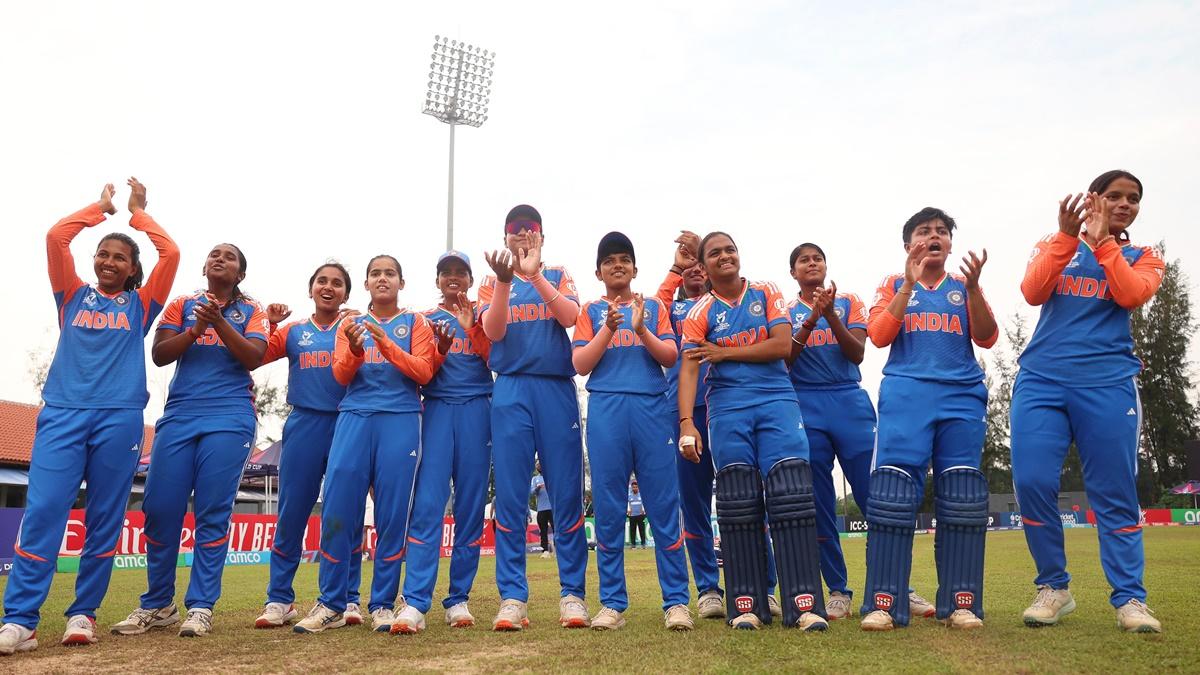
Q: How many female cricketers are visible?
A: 12